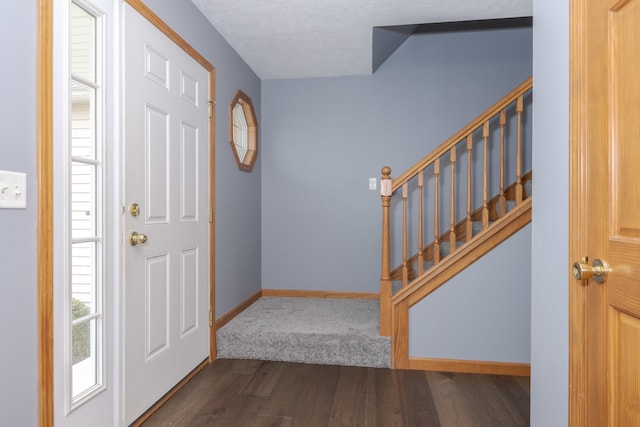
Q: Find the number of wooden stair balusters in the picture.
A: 8